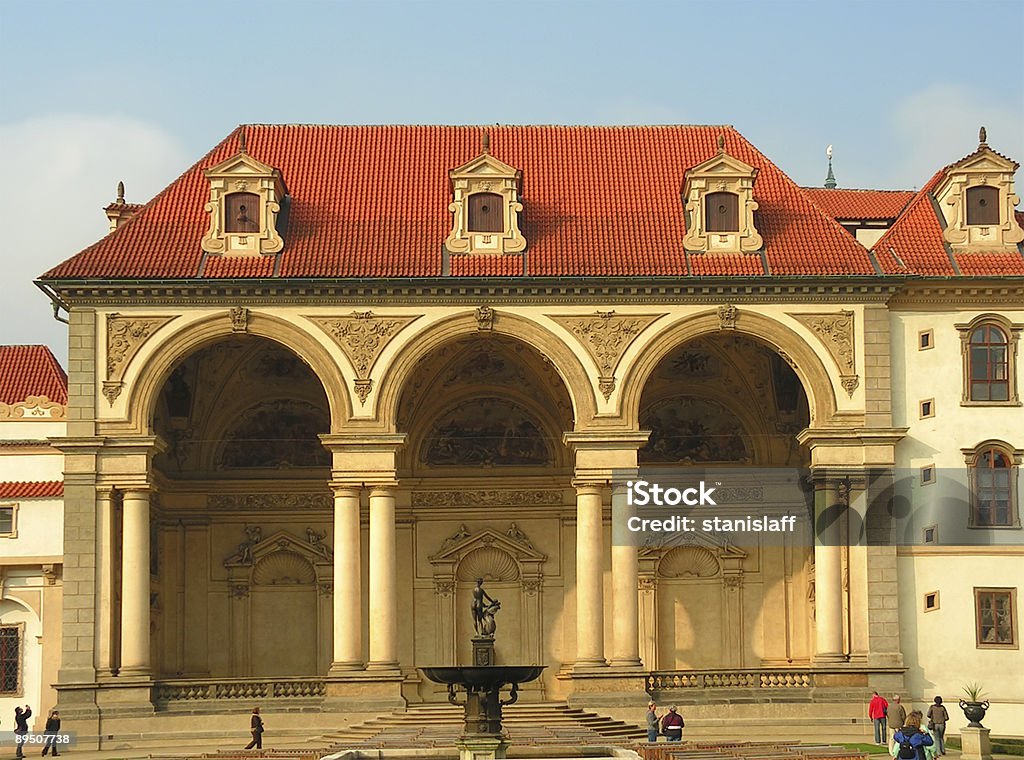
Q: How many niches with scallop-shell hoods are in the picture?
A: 3